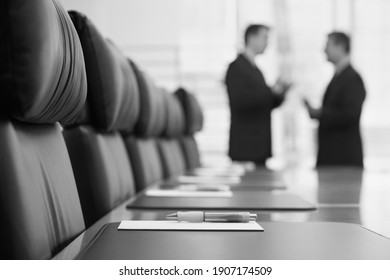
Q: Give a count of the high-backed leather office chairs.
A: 5